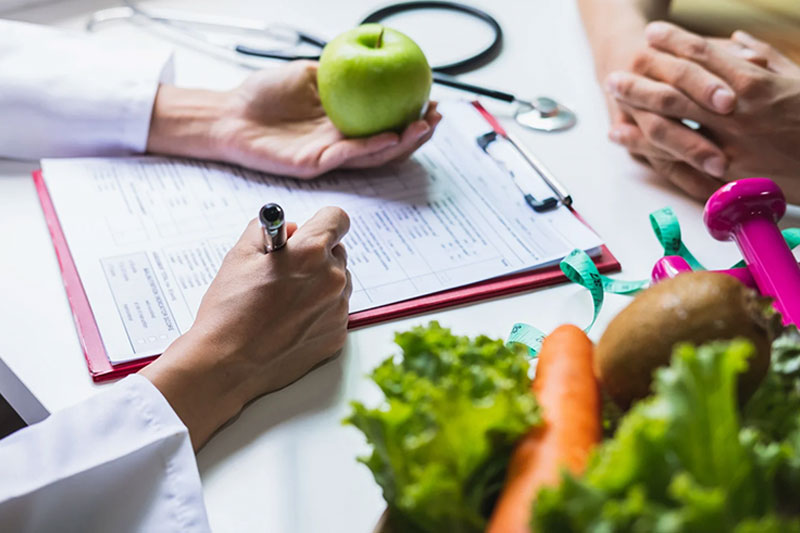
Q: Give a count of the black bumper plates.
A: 0